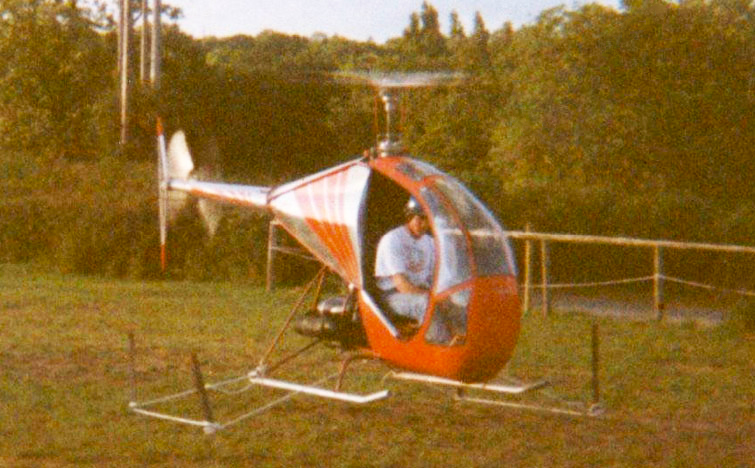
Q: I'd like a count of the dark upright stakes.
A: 3